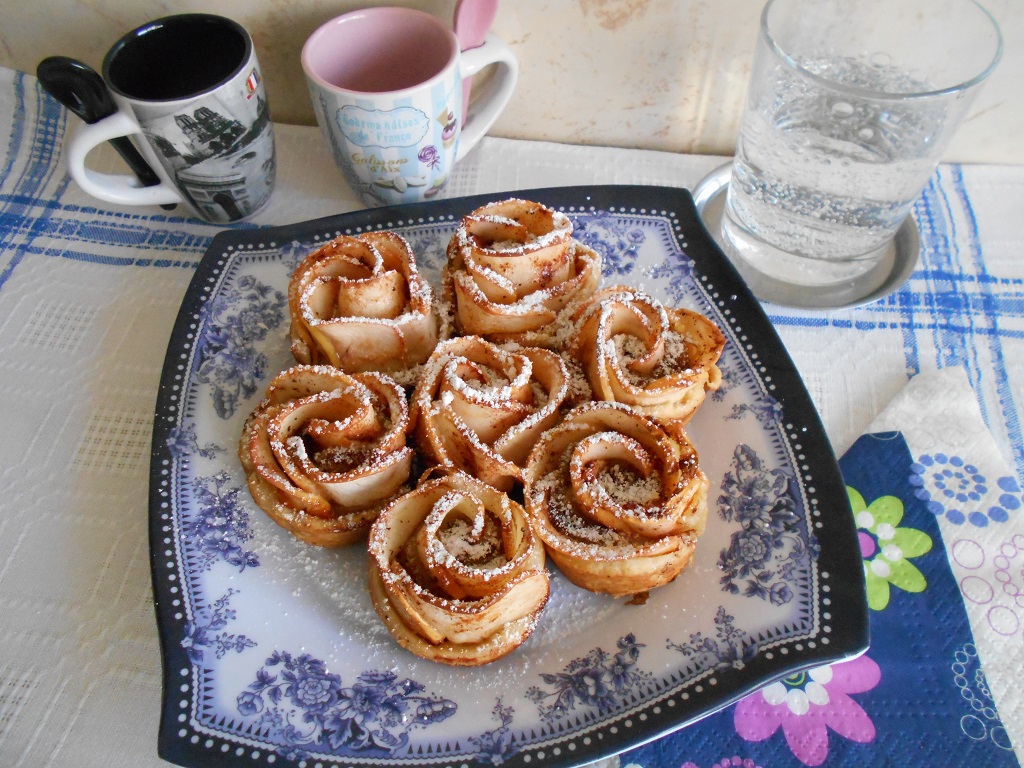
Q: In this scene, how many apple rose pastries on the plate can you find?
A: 7